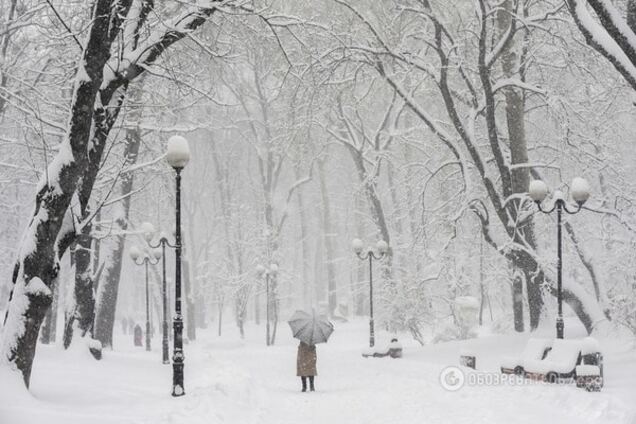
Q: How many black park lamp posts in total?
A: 6